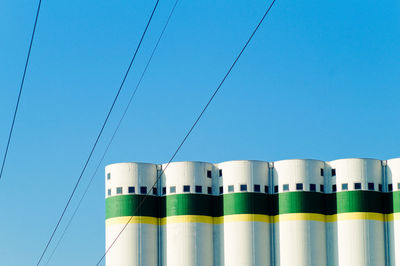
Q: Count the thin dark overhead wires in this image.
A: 4